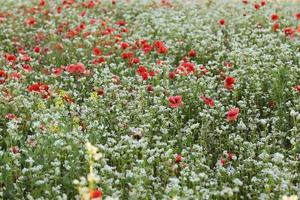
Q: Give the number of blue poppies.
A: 0